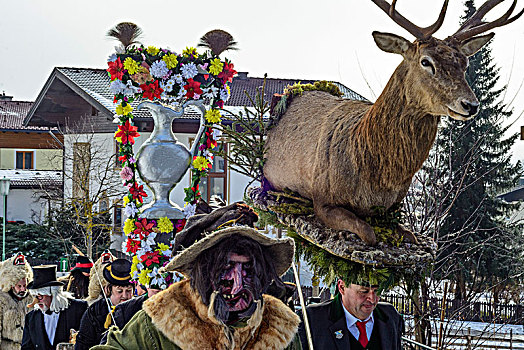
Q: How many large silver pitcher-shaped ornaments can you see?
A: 1